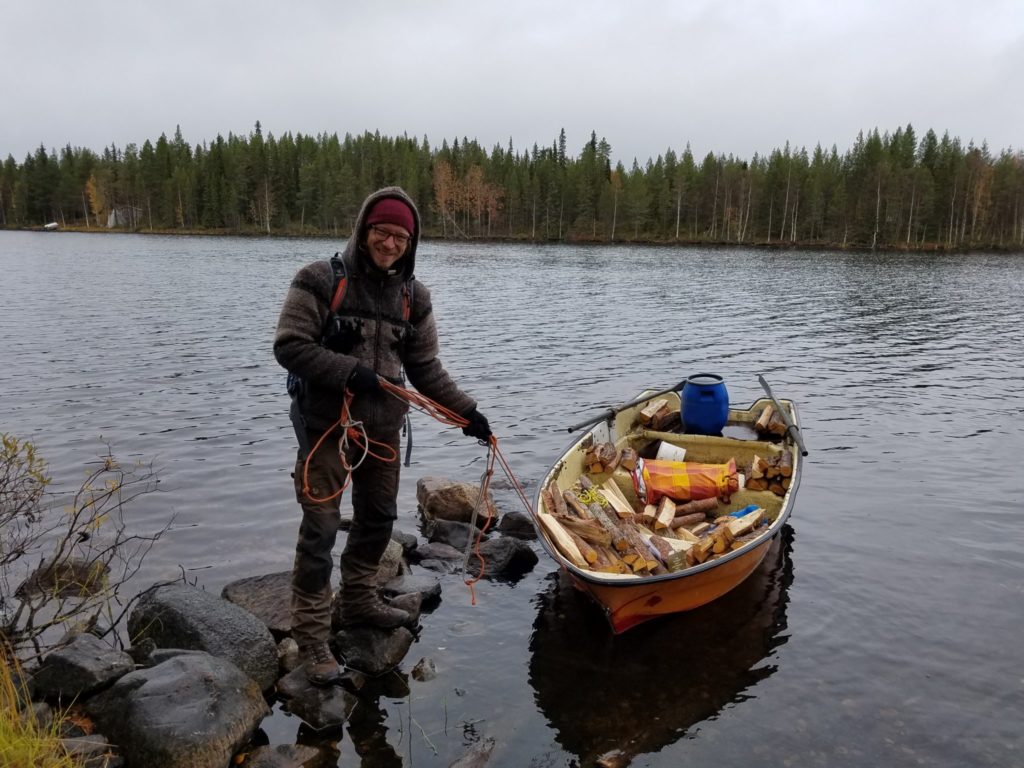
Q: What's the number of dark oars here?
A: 2